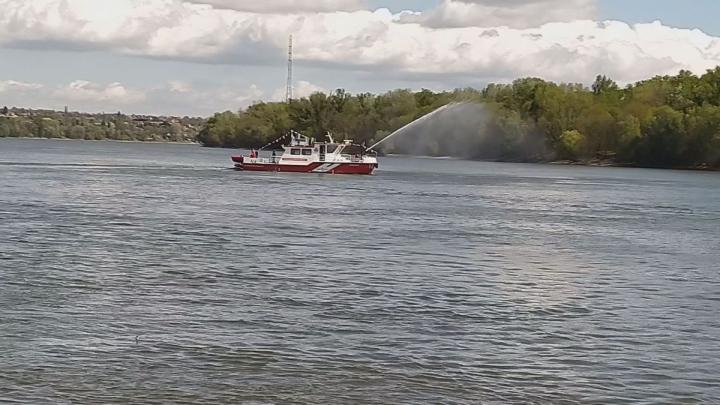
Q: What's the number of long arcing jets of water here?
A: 1